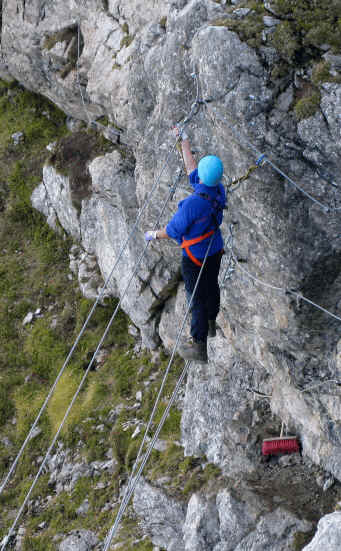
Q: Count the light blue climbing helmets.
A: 1